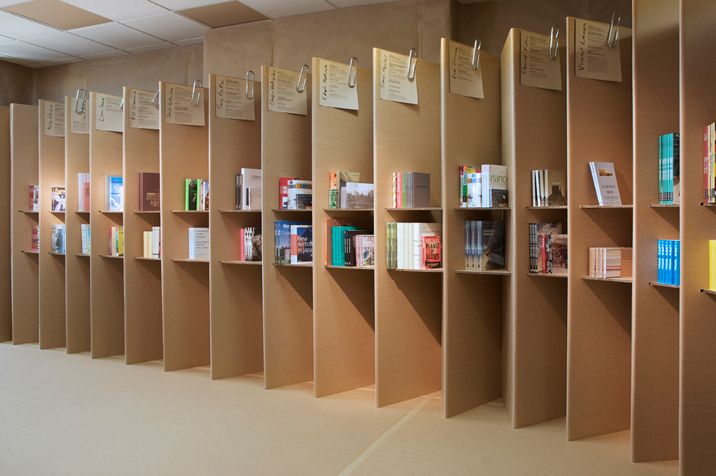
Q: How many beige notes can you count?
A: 12